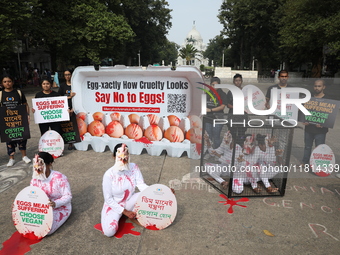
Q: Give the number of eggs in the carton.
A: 14